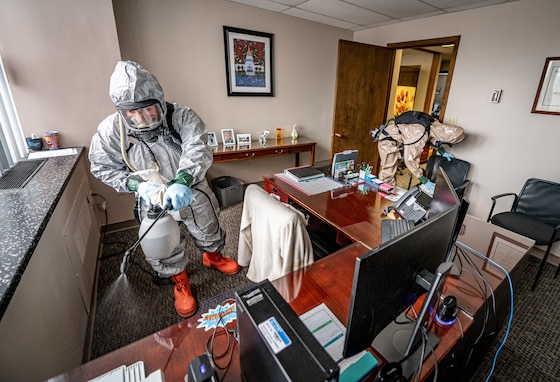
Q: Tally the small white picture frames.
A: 3